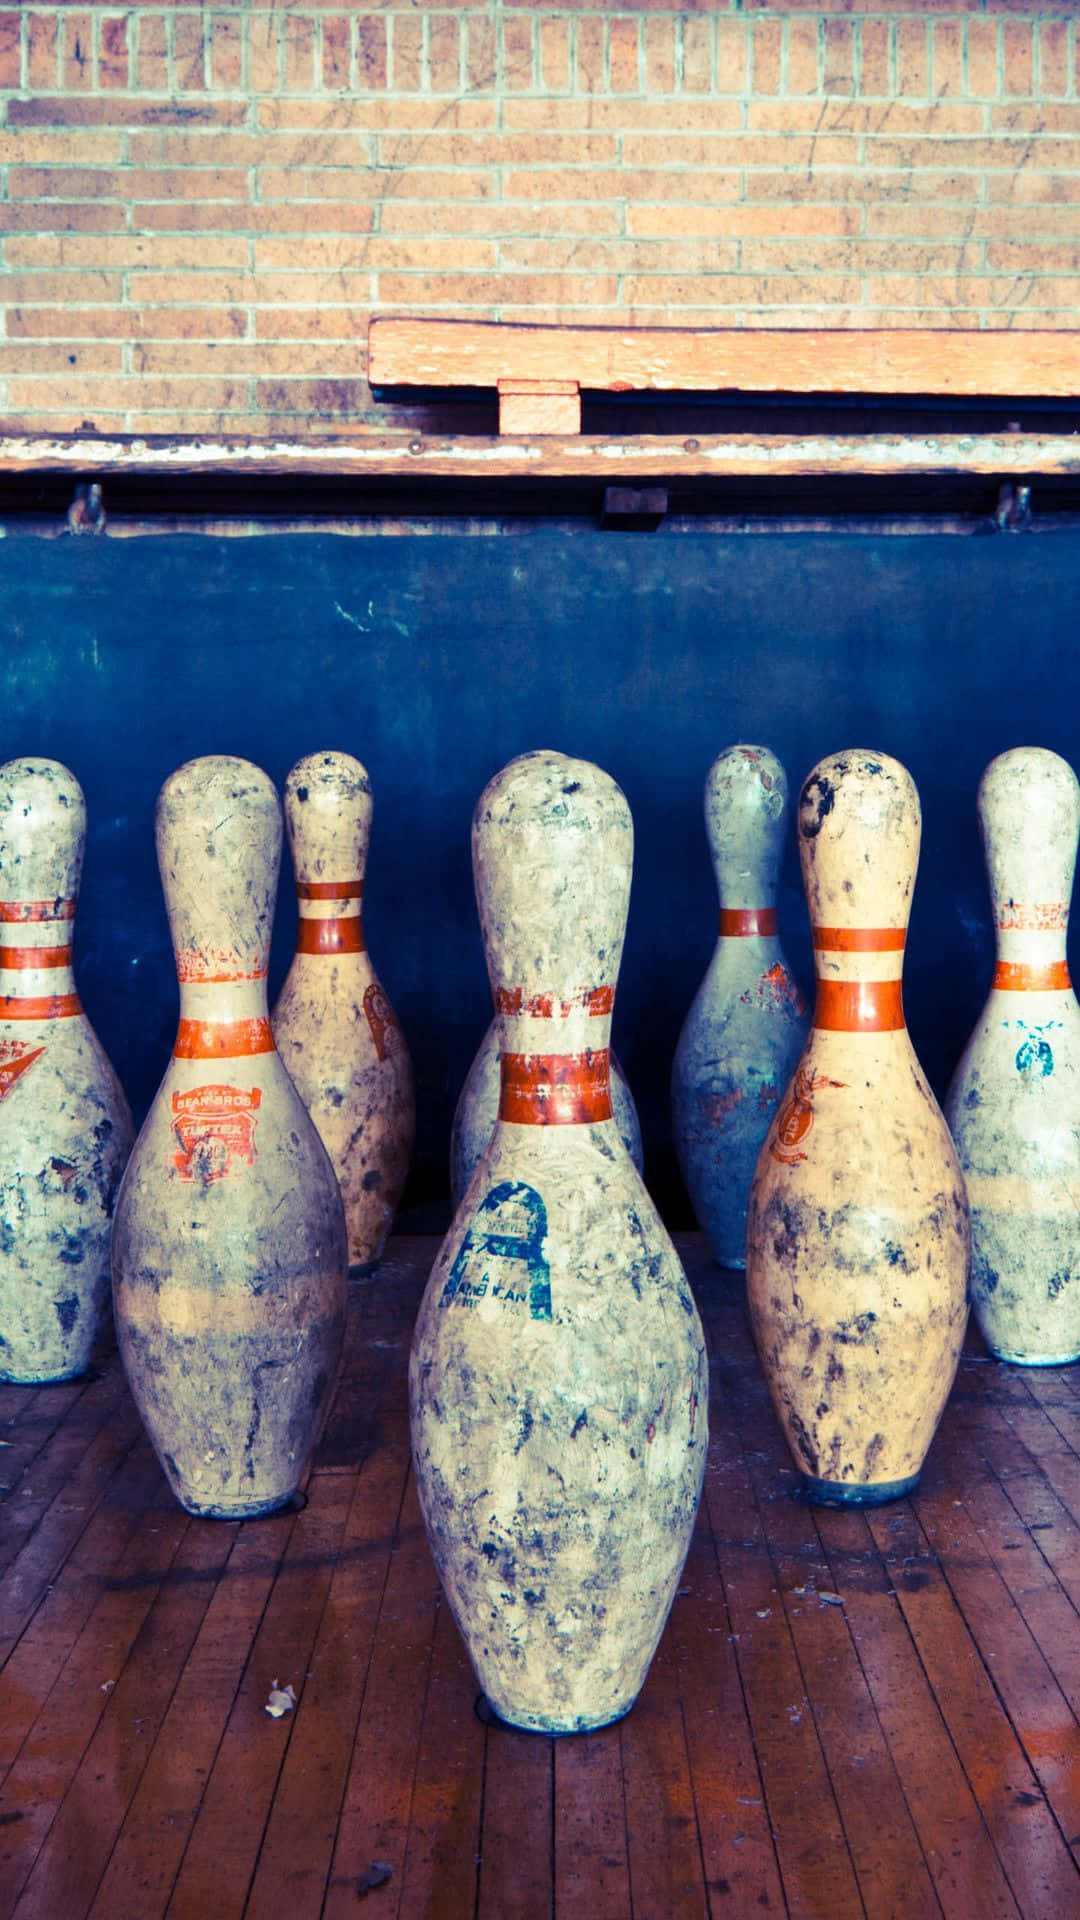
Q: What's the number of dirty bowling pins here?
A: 8